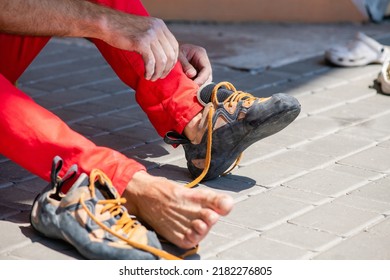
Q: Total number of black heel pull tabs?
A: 3